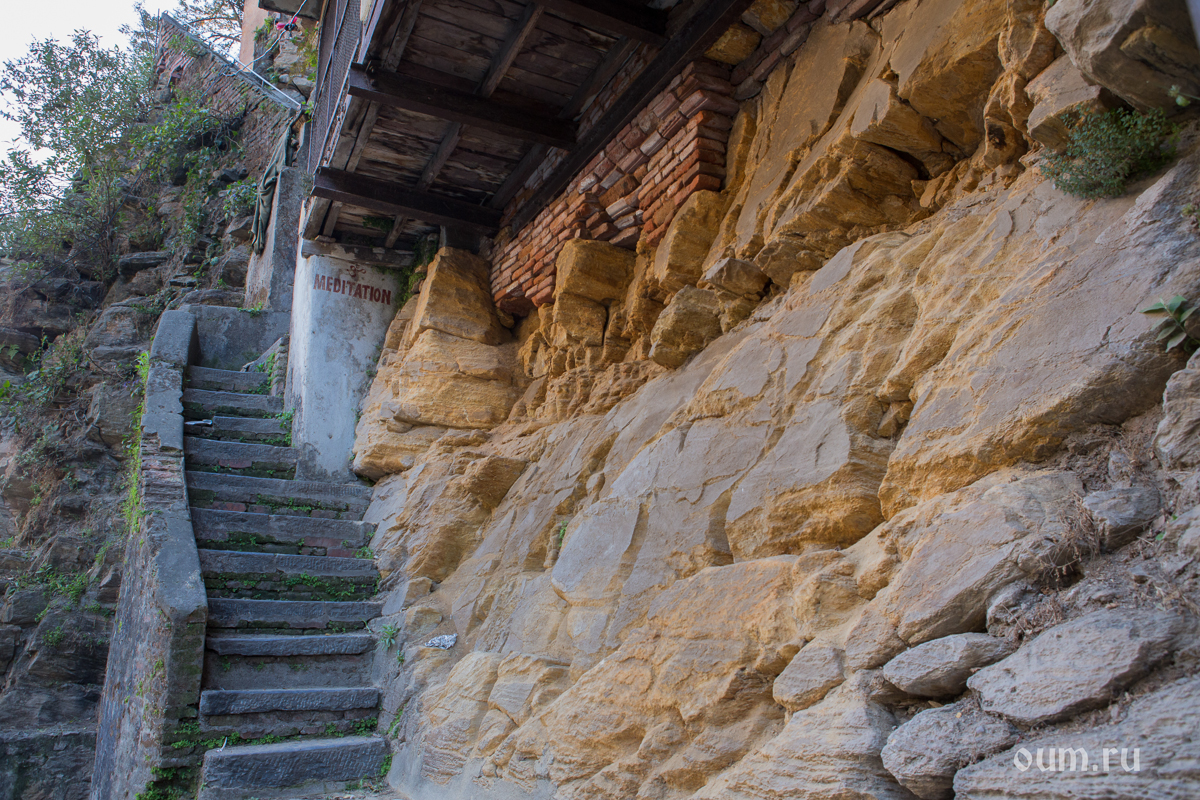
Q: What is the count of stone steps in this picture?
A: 11